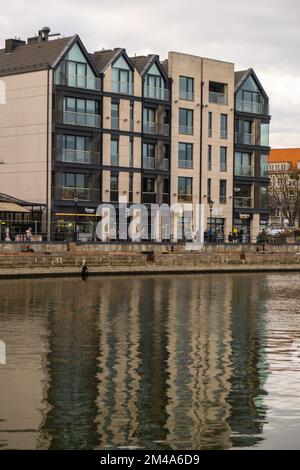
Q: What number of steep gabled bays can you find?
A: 4